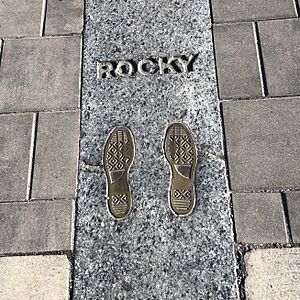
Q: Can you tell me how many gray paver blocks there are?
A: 12